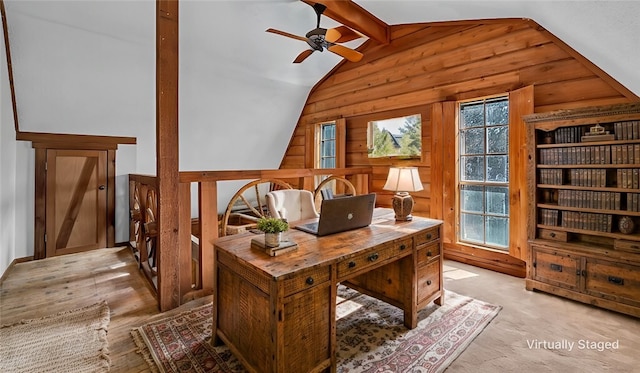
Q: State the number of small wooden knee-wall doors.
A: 1